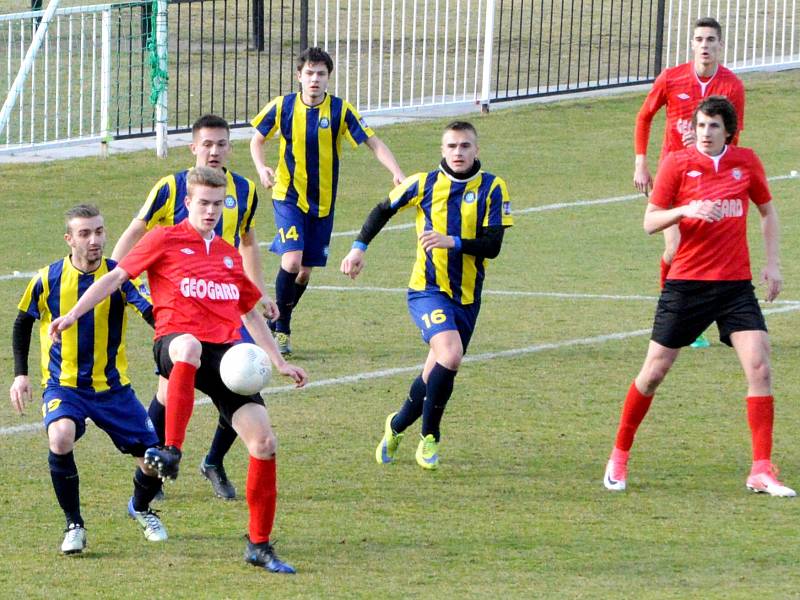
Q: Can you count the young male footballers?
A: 7